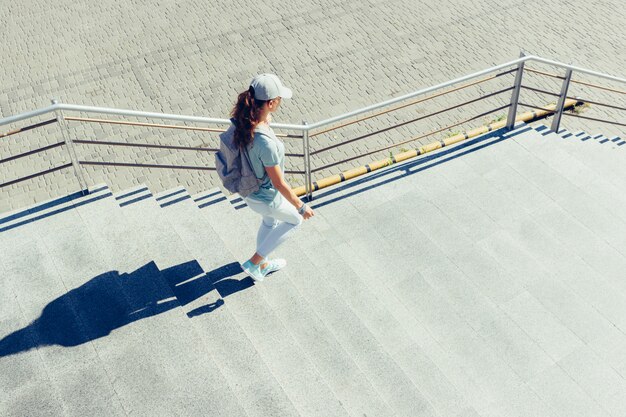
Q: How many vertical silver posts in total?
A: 4